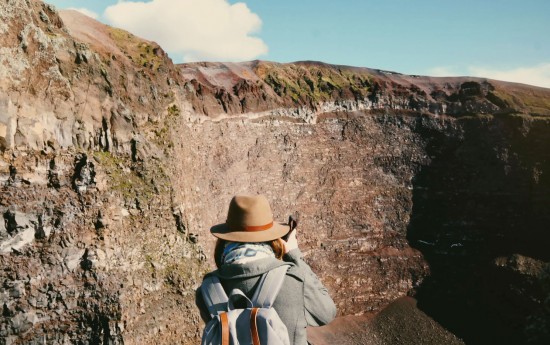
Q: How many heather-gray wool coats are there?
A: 1